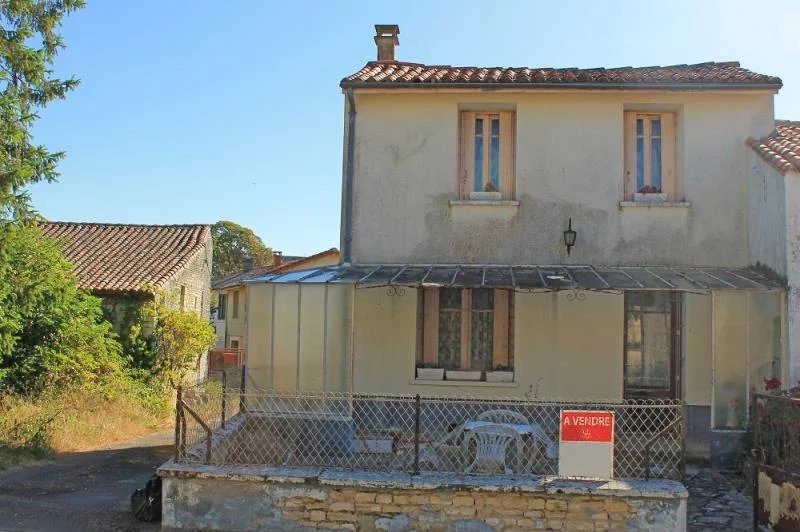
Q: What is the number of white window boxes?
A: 5